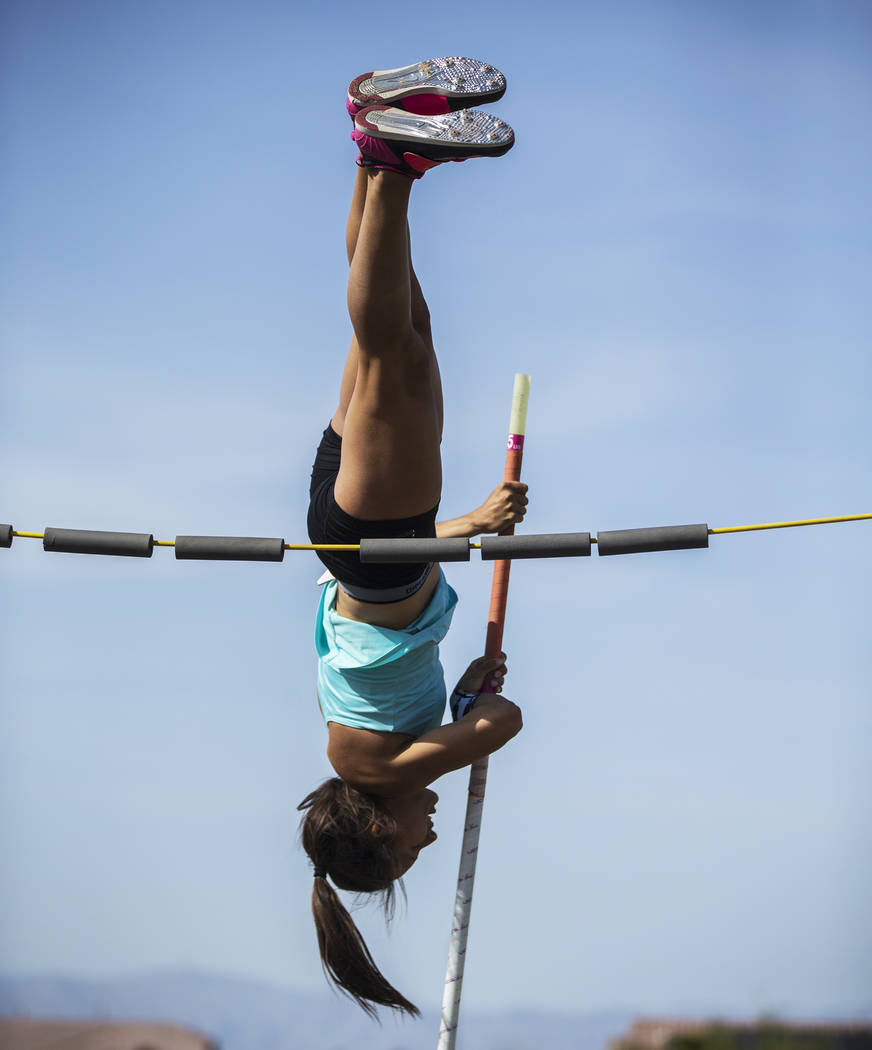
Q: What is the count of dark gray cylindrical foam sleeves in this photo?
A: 6